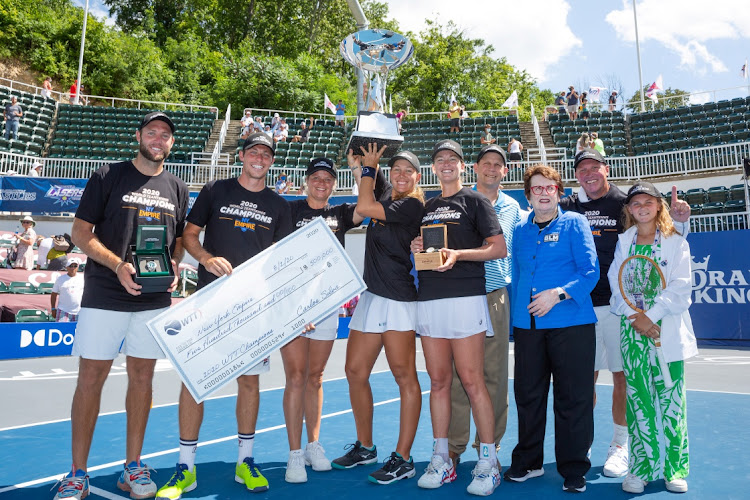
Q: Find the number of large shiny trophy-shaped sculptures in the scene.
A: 1